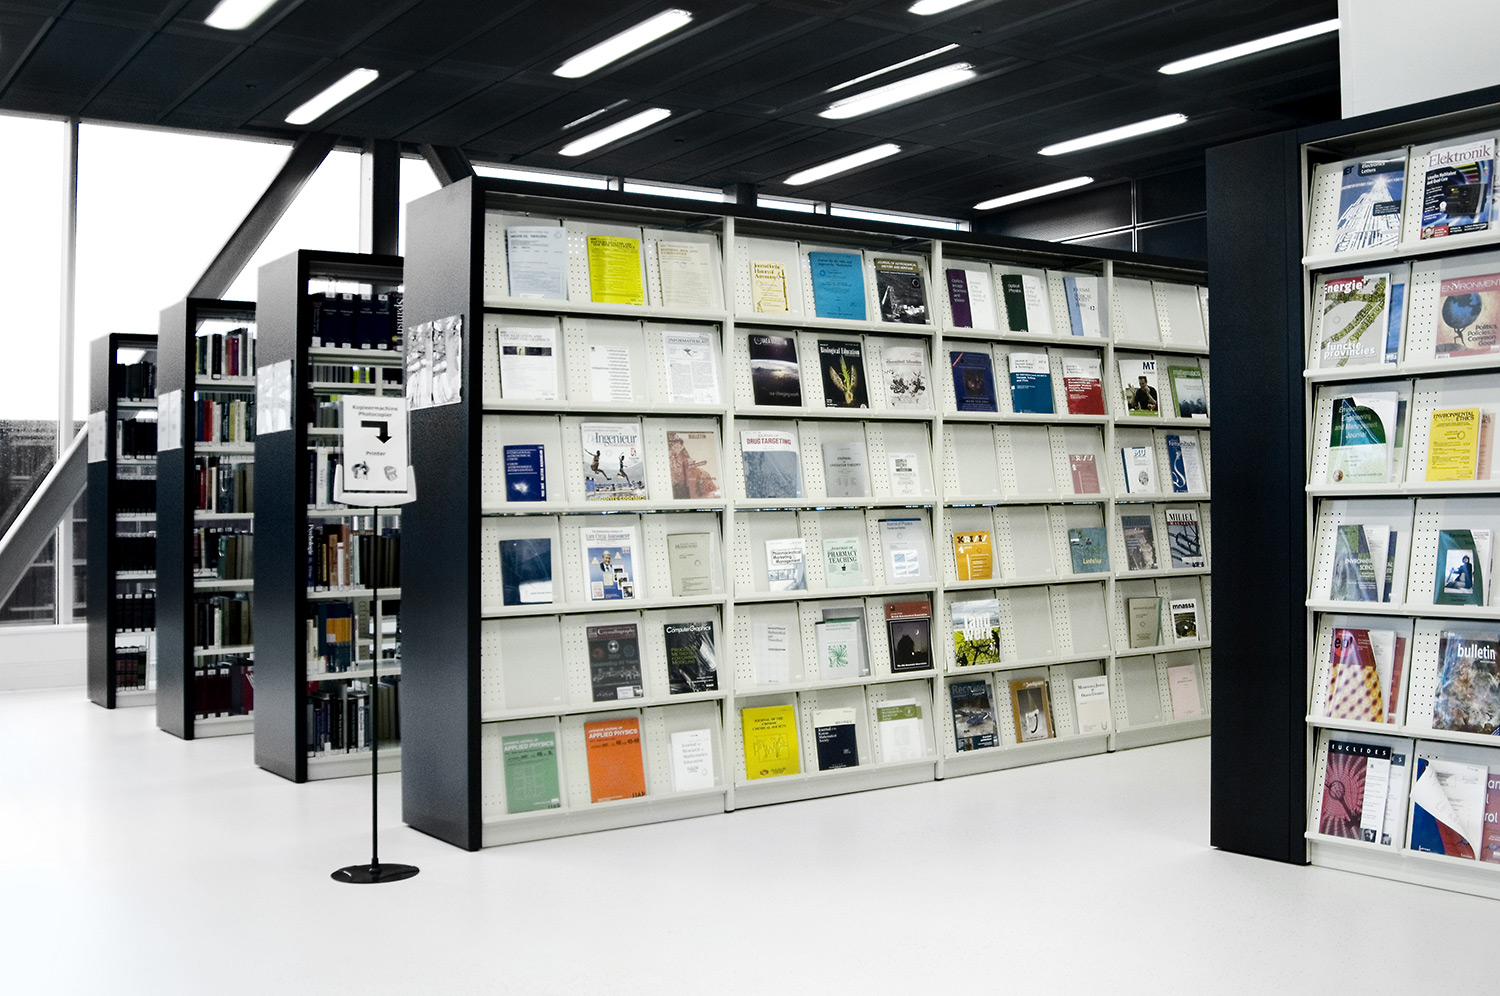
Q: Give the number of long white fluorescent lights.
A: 10